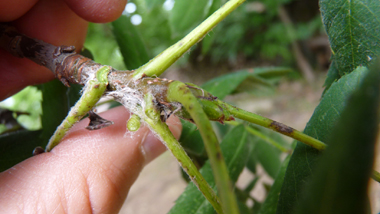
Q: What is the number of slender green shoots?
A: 5